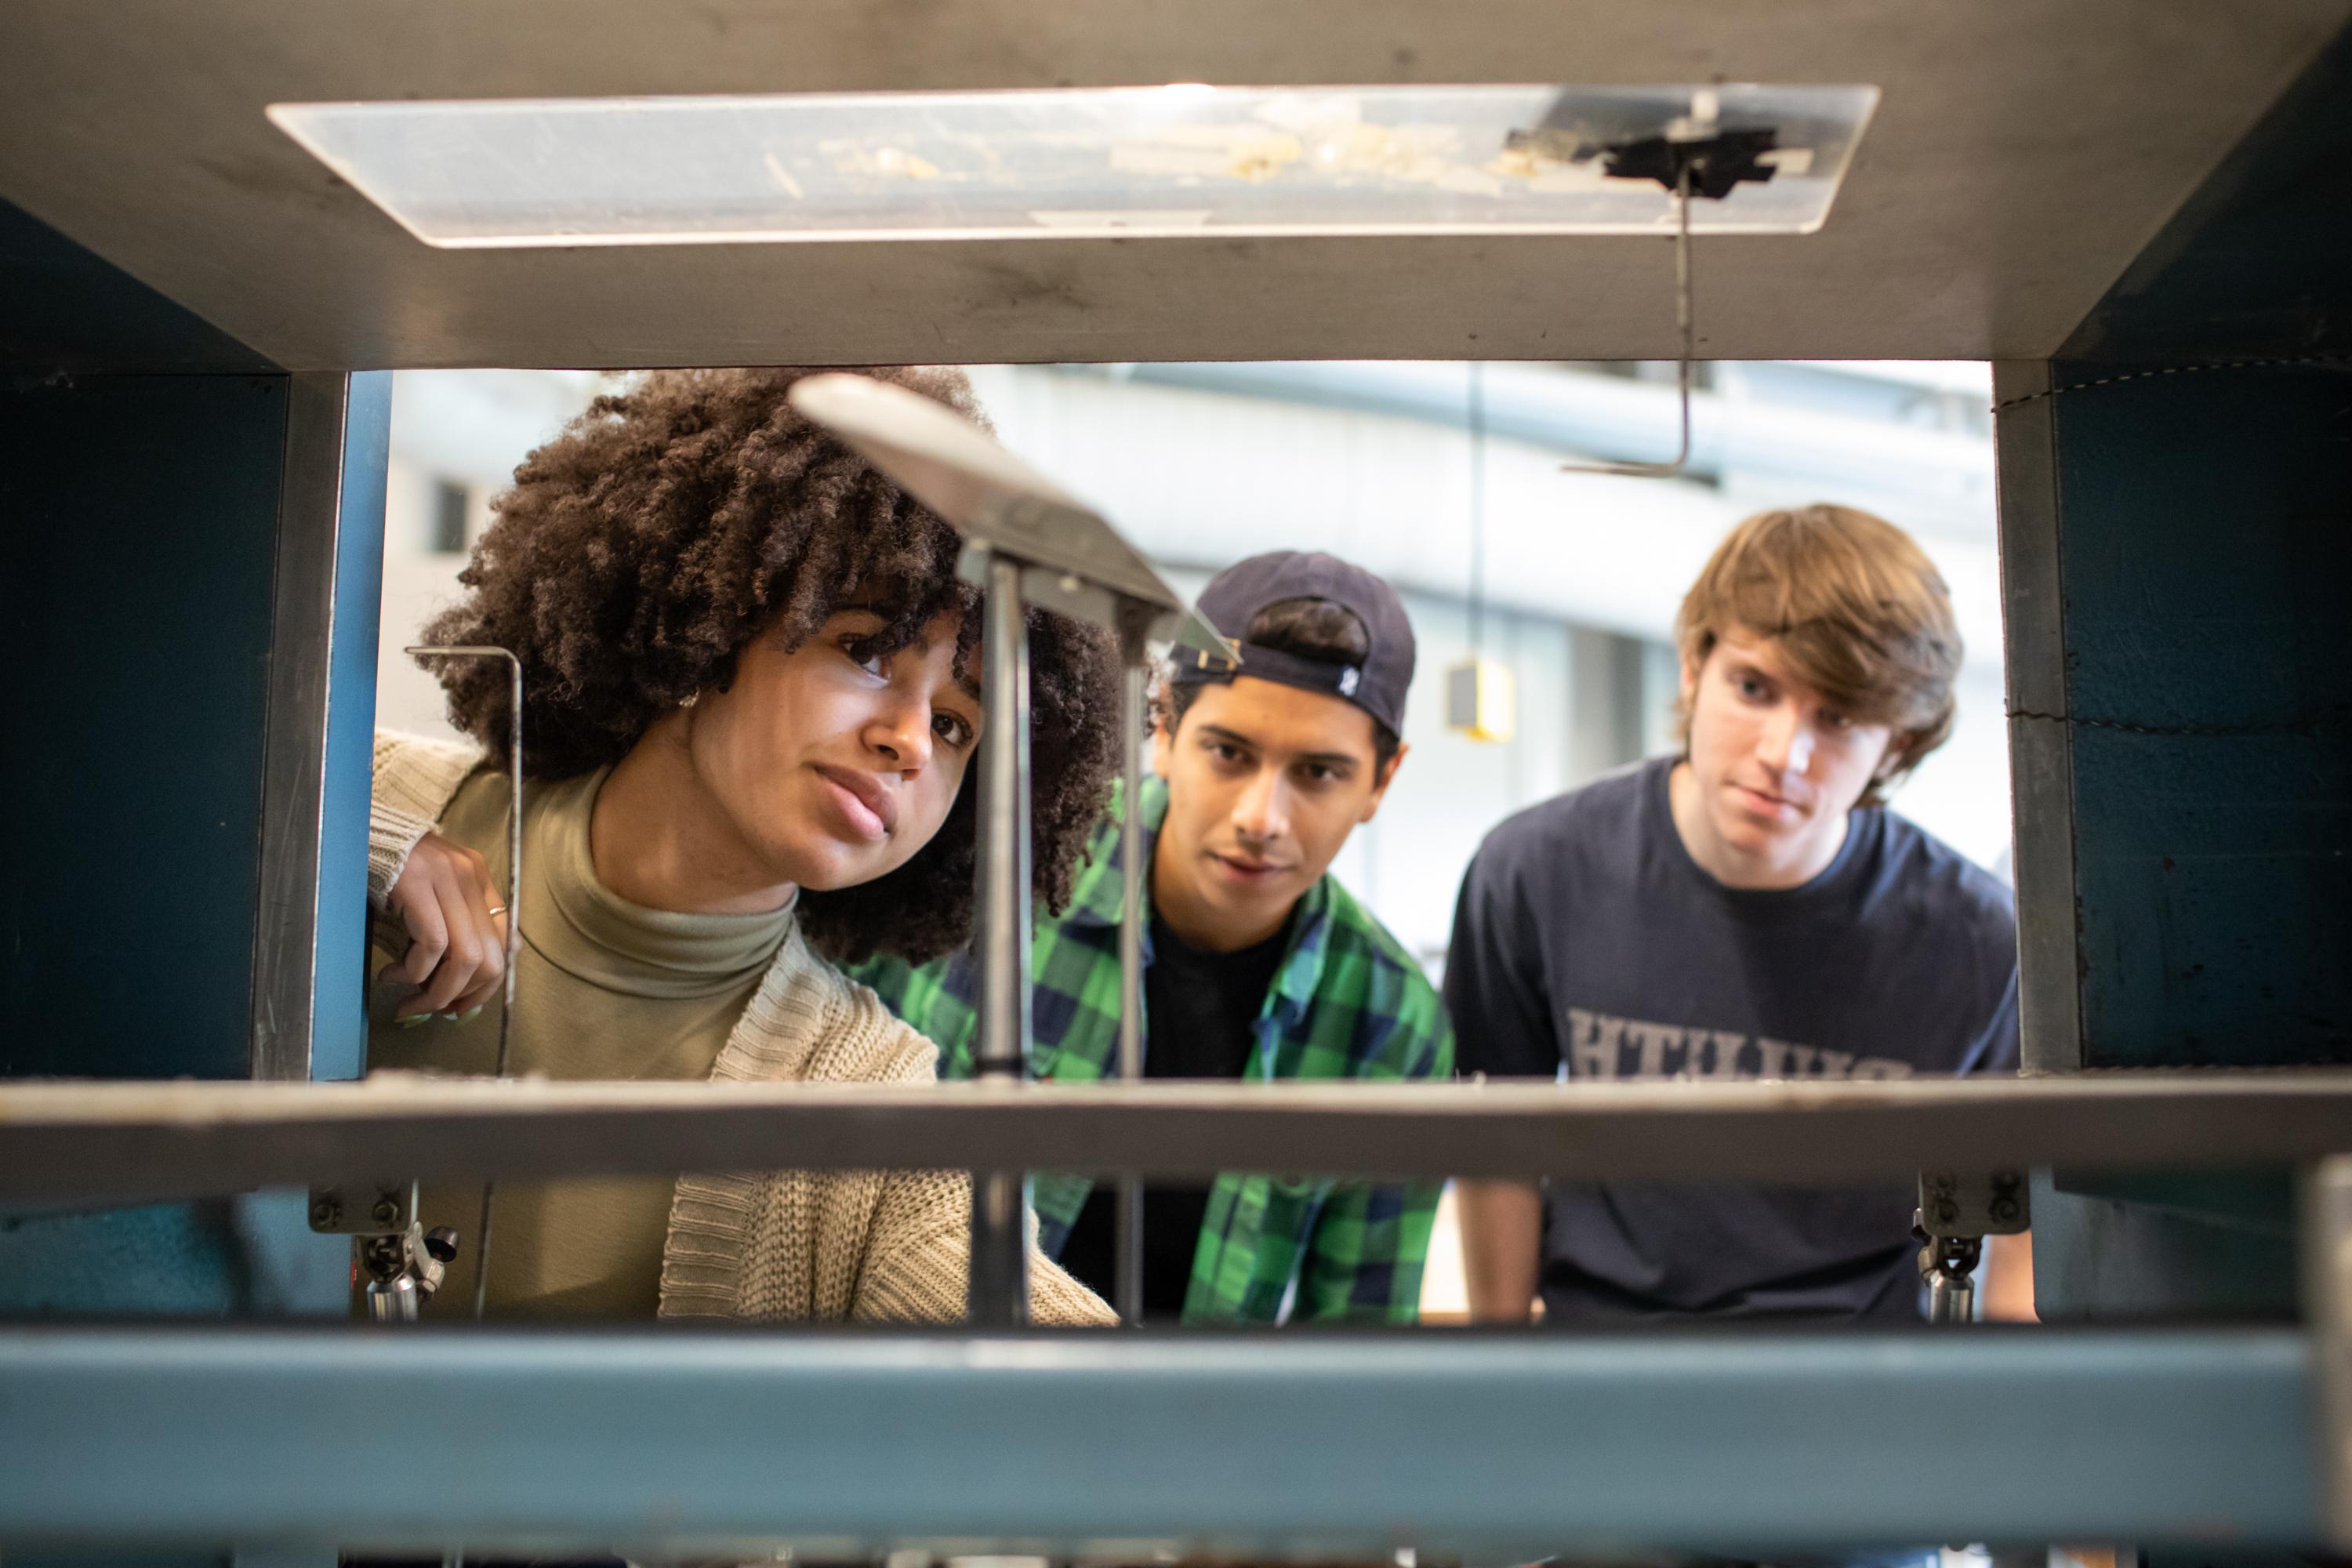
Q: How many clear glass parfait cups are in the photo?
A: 0